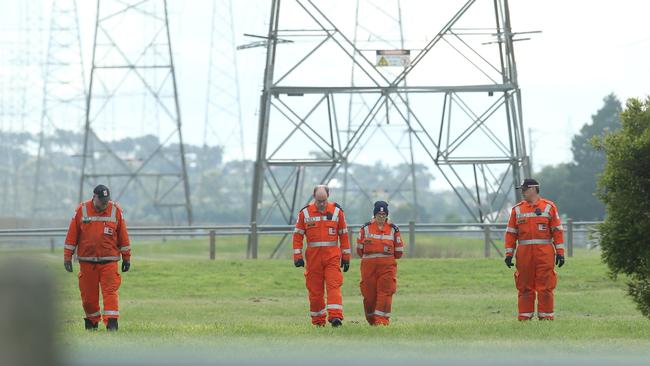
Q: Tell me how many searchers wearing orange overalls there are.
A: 4